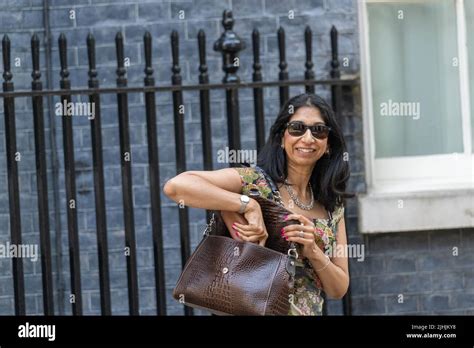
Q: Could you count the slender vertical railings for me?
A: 12